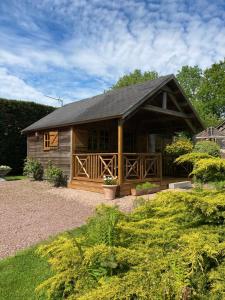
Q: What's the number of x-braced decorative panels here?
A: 4